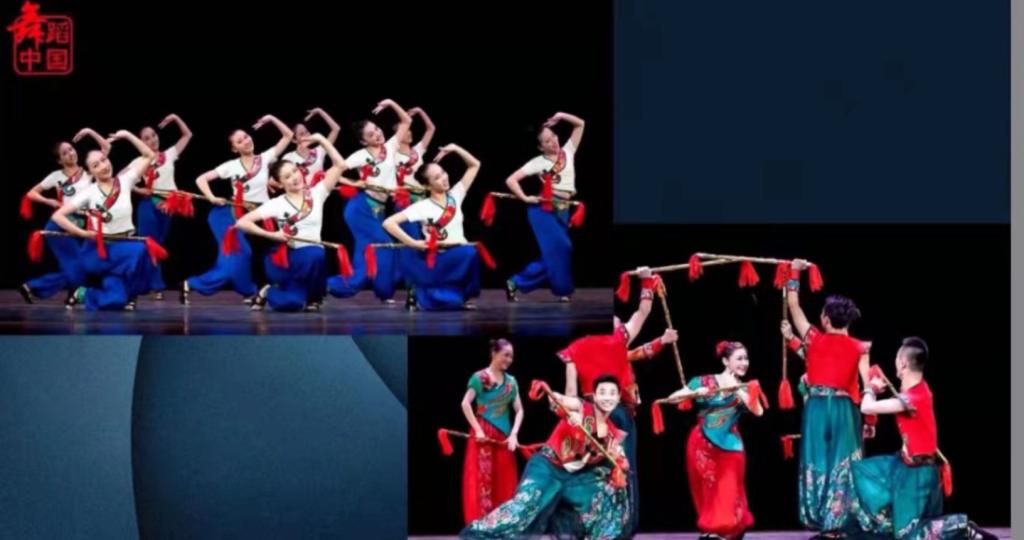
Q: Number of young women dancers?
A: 12